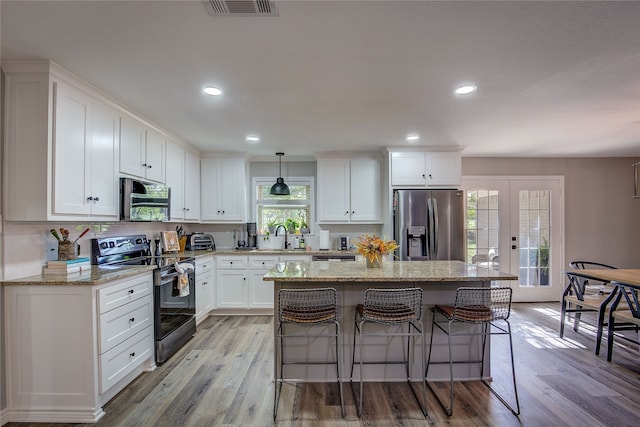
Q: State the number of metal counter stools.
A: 3